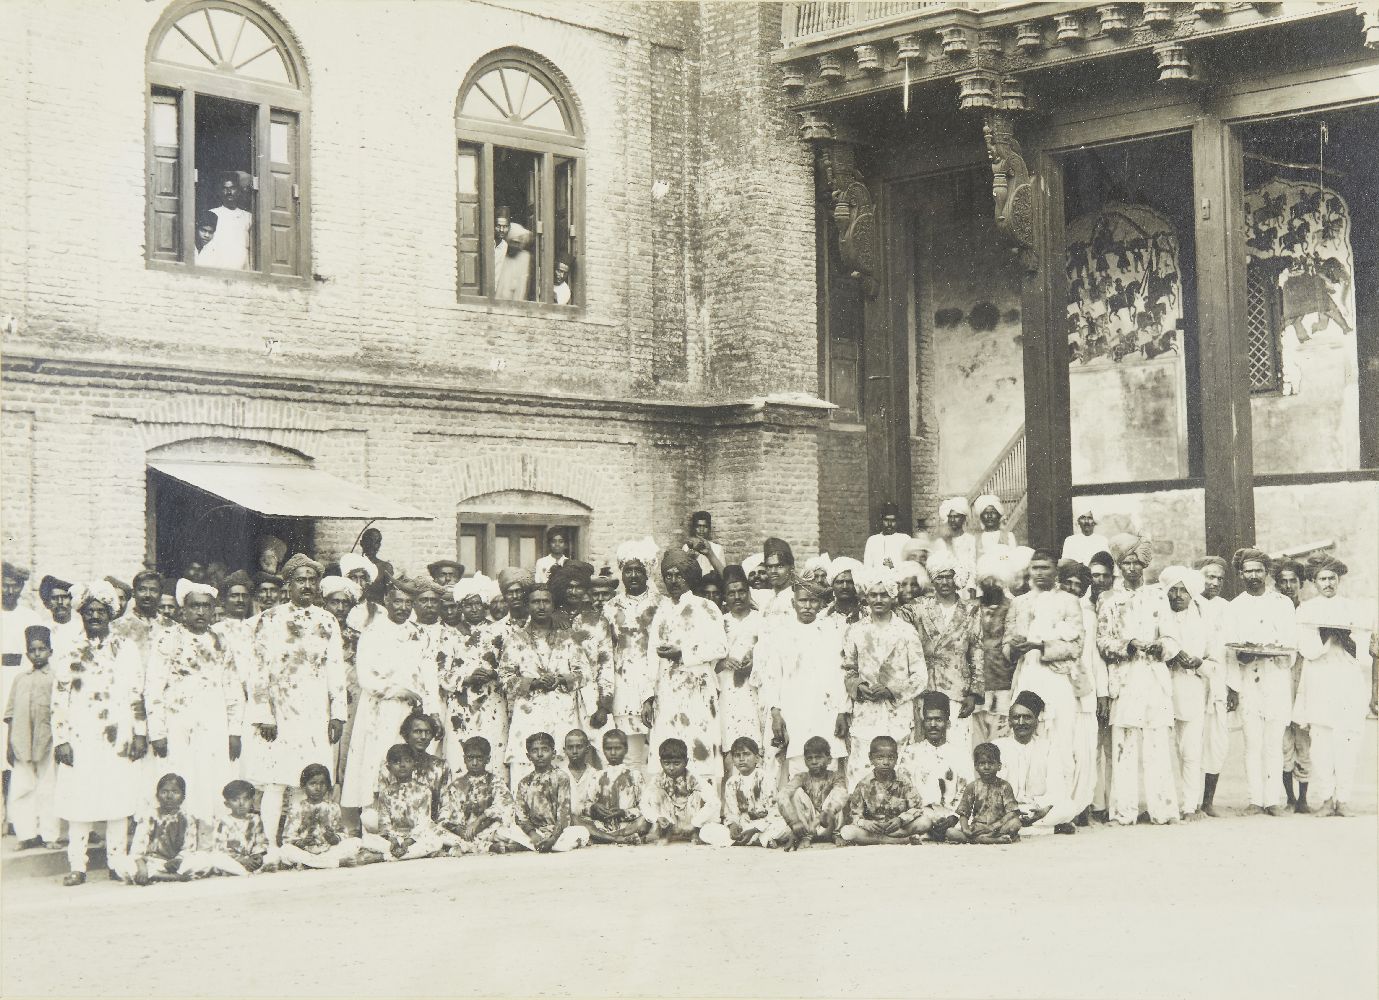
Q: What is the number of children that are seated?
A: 13